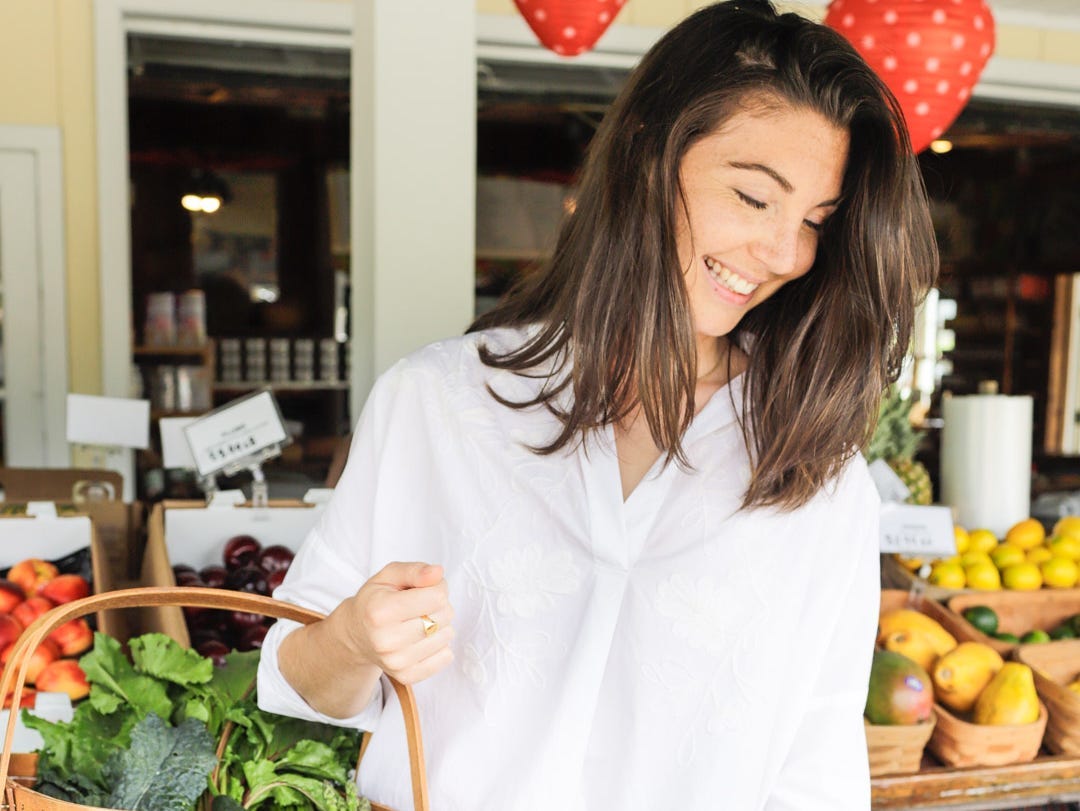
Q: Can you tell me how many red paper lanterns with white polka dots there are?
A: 2